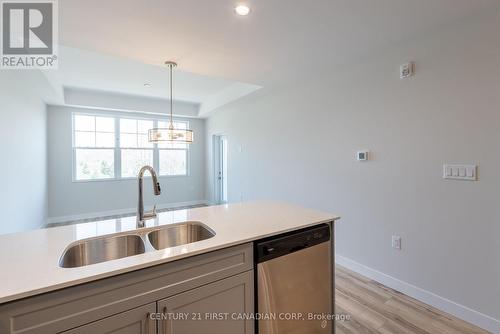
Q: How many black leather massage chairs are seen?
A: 0